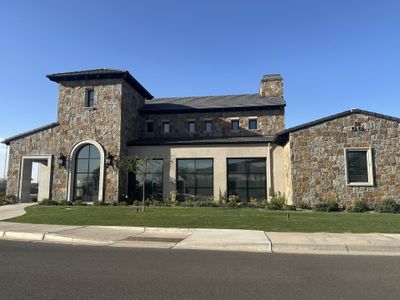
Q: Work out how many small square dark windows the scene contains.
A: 6